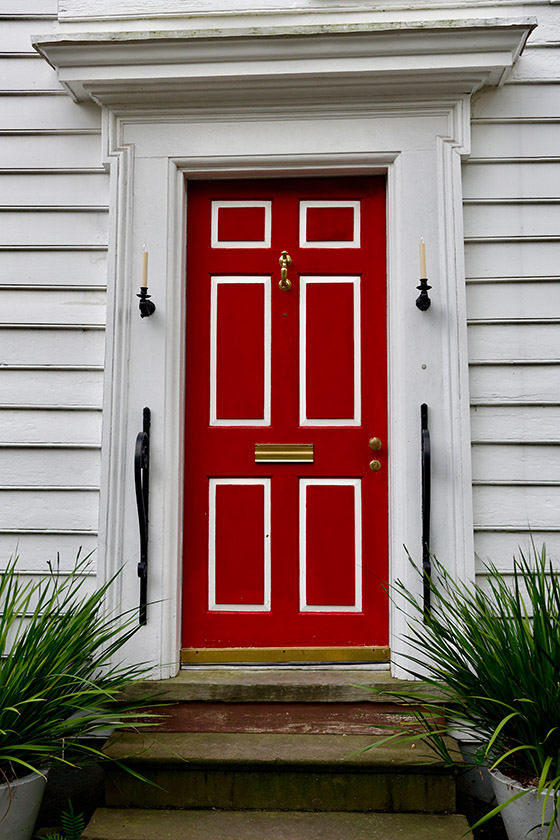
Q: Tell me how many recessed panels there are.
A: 6